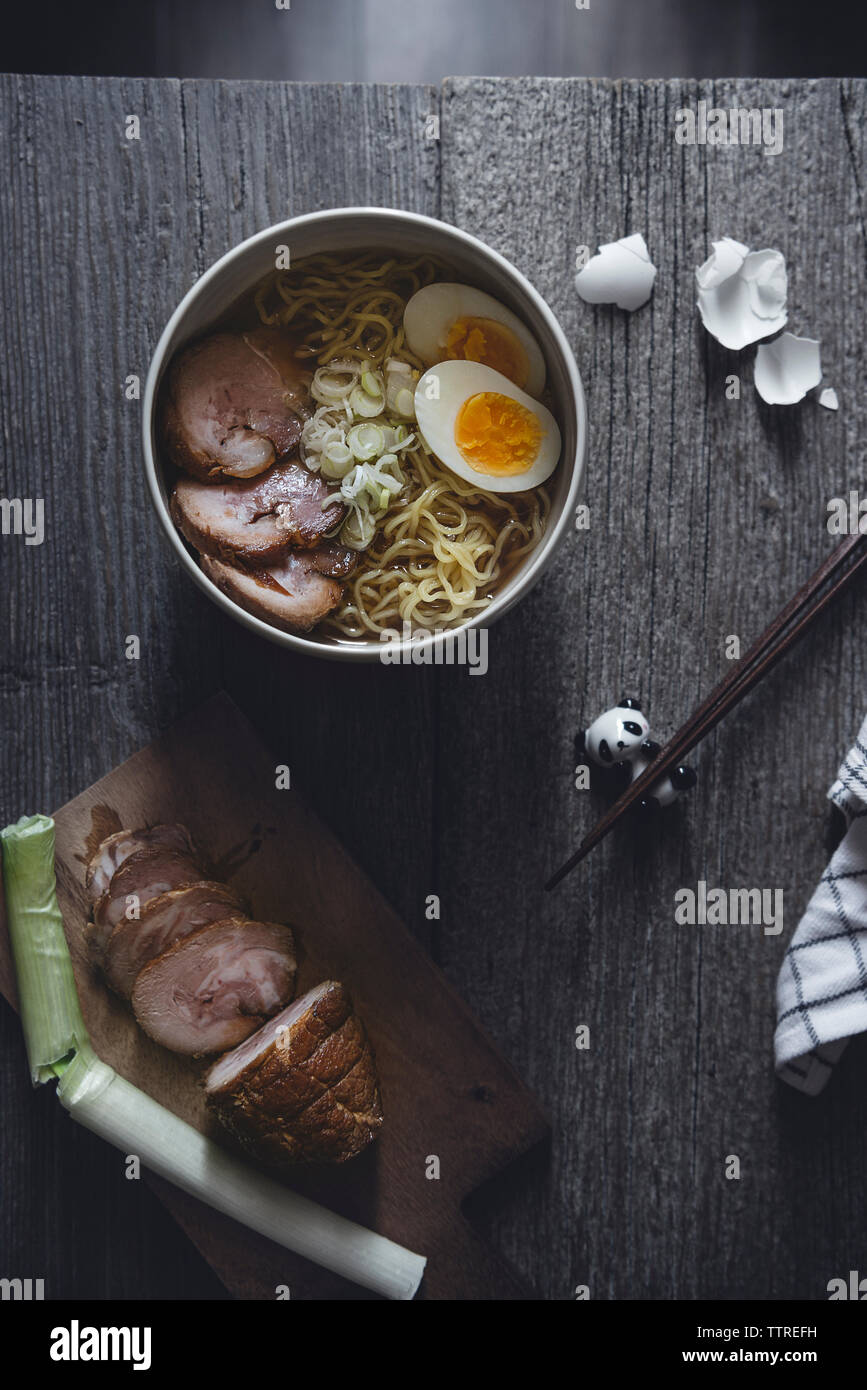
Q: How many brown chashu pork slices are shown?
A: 7